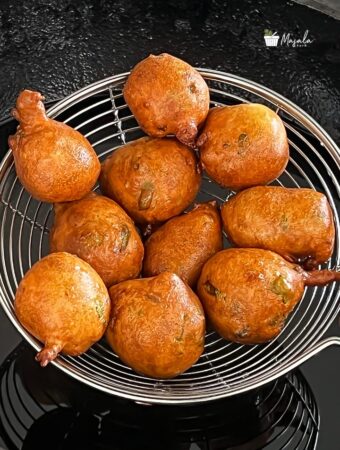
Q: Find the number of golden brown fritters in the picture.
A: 10